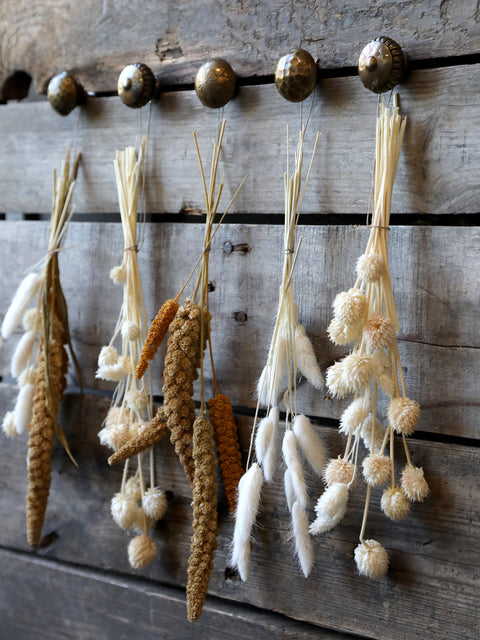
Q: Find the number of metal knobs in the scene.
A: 5